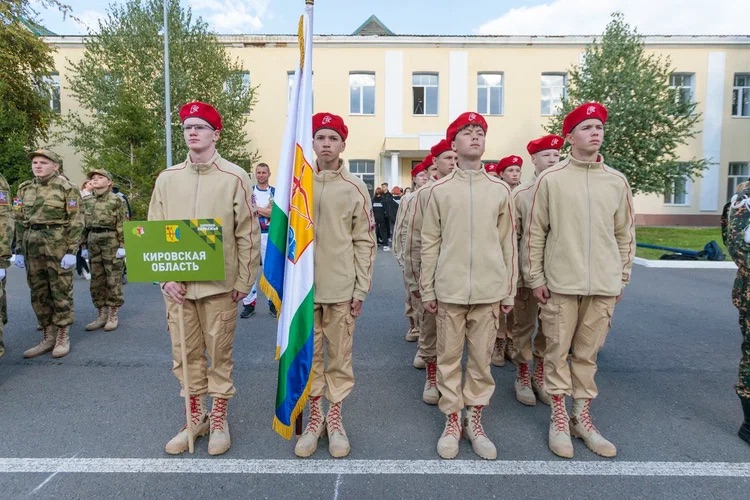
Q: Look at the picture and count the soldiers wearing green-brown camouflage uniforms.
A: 4